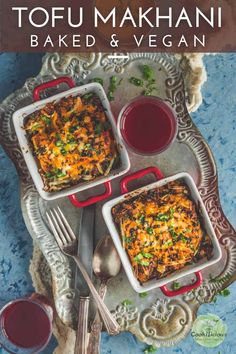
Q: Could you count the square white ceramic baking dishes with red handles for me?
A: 2